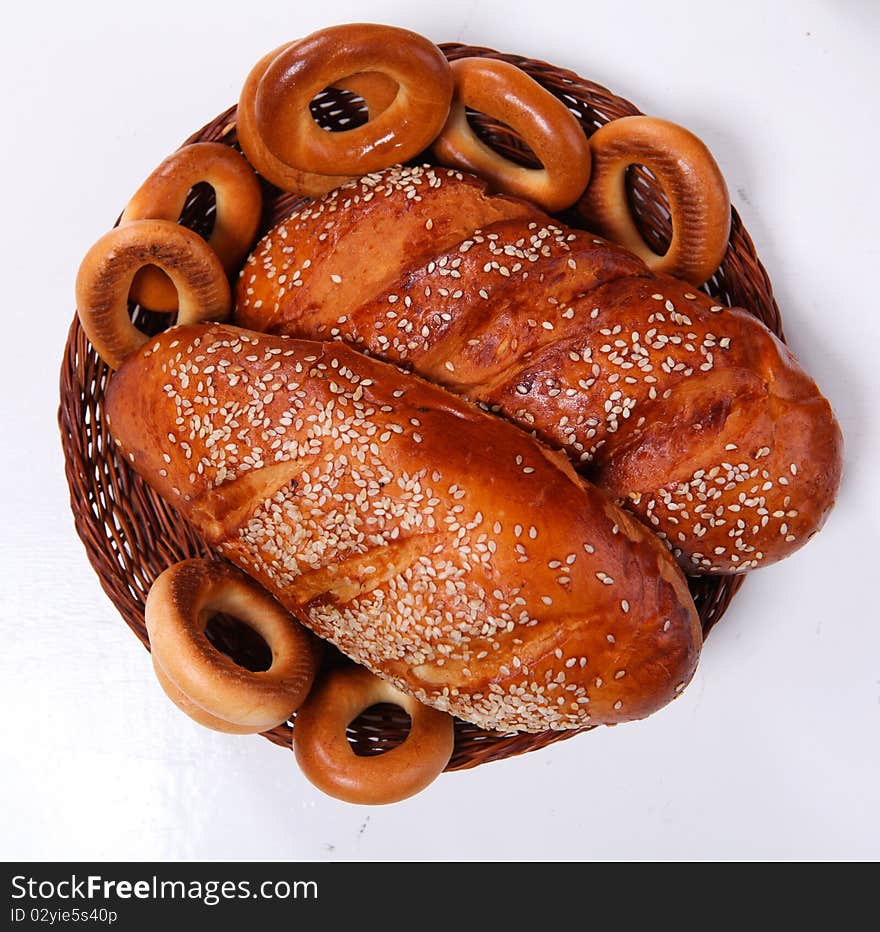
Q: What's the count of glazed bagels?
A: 9